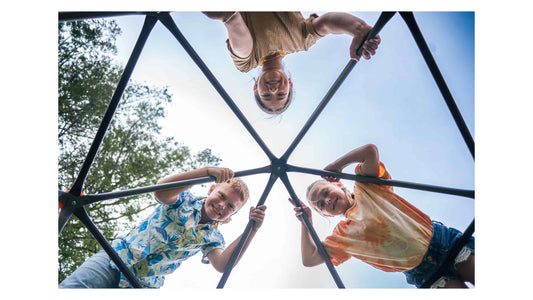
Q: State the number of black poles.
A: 12